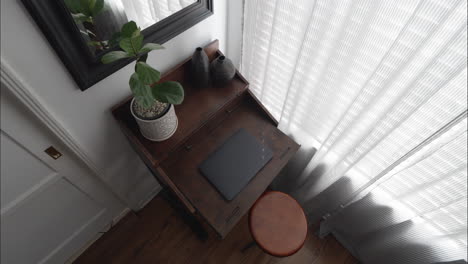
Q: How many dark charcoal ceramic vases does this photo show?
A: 2